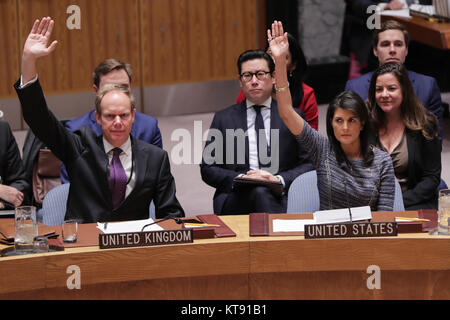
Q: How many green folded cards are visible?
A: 0